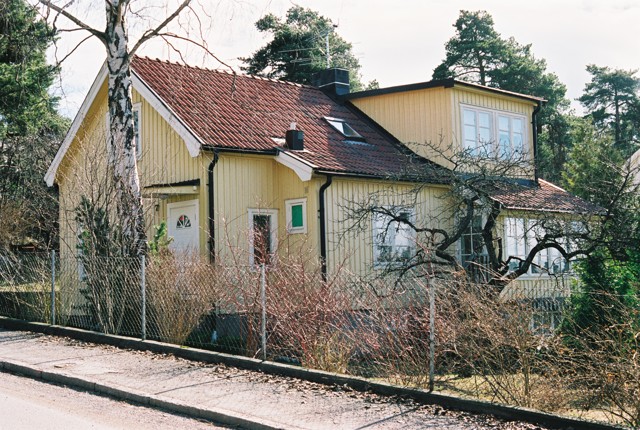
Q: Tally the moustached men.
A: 0